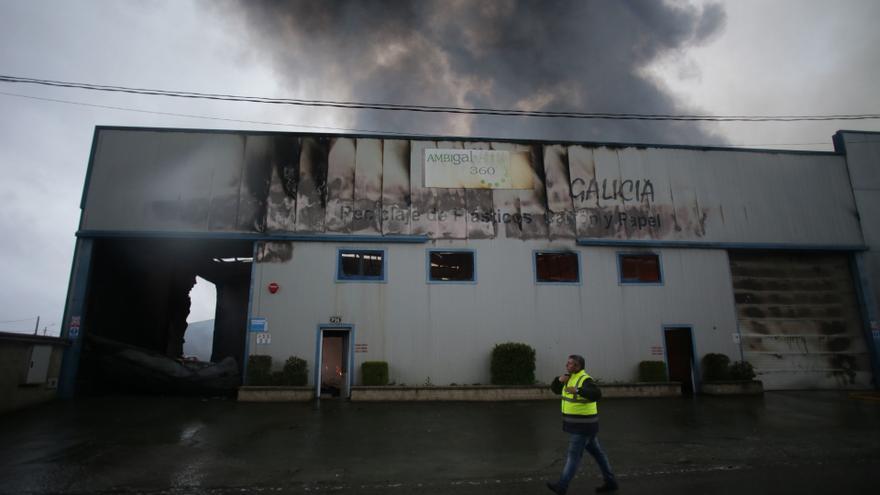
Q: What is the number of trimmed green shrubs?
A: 7